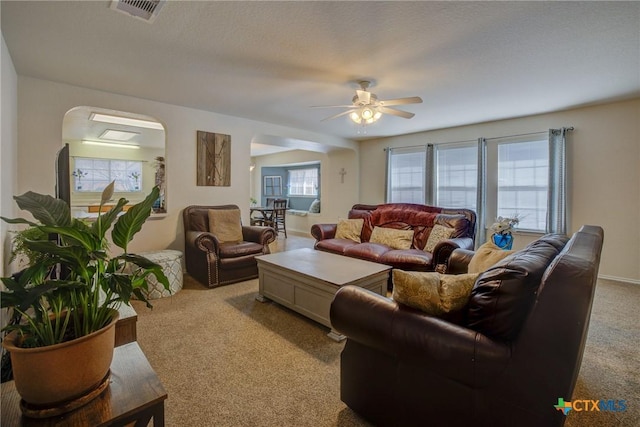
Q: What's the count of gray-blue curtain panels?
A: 4